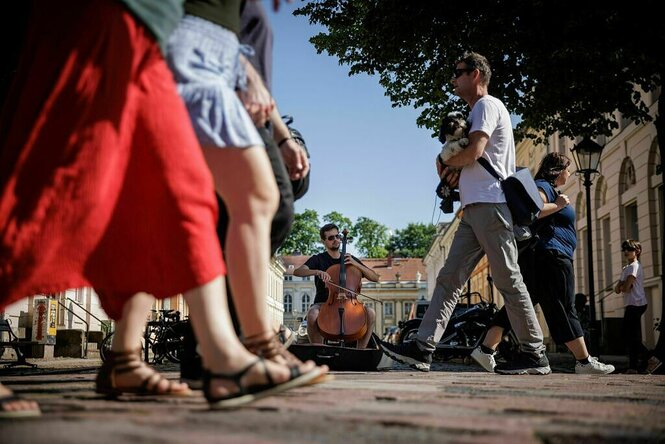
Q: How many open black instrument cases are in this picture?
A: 1